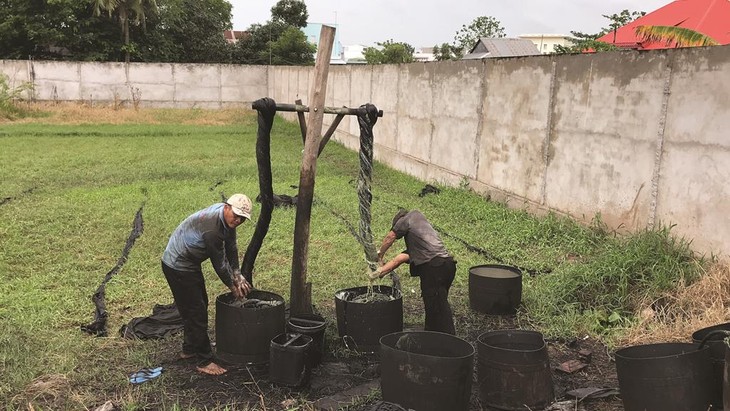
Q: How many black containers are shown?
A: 9